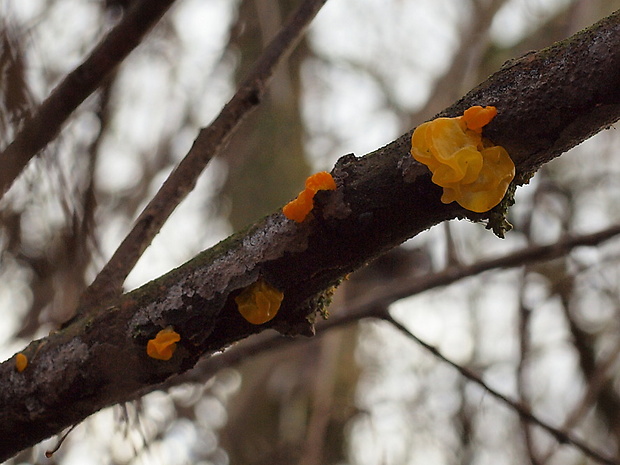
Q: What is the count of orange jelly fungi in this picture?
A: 5